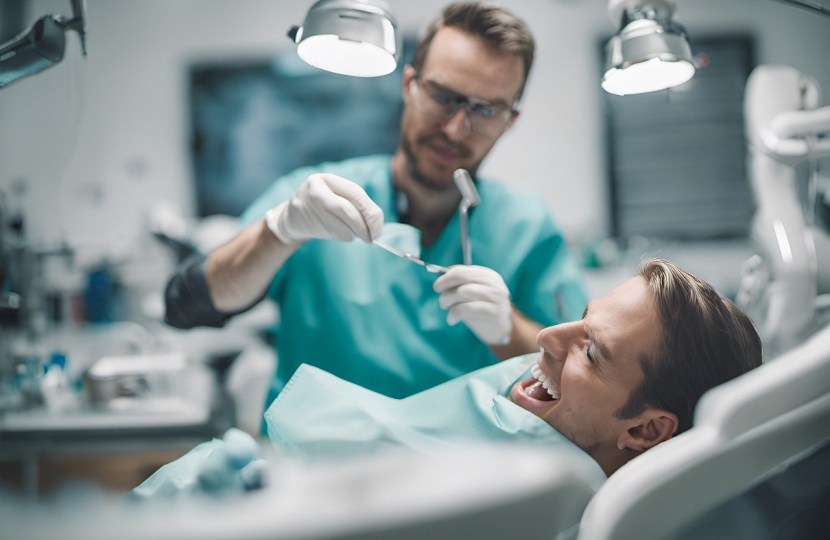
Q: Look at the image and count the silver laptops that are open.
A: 0